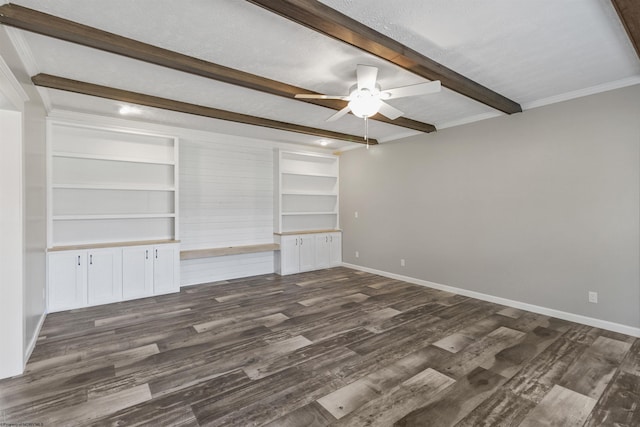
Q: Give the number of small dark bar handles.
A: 8